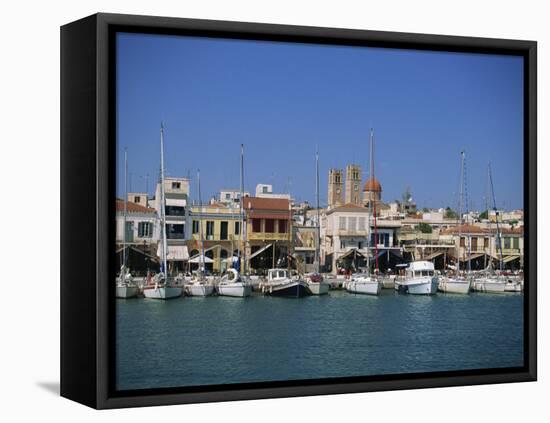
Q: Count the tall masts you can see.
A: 8